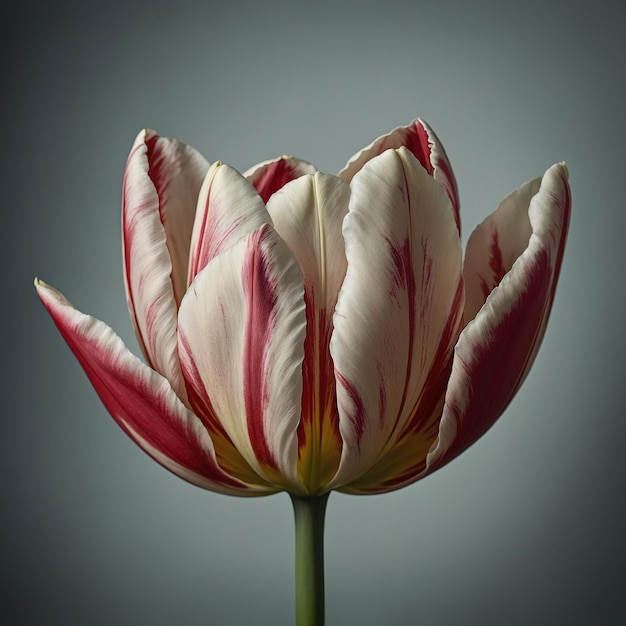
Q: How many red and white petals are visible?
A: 9